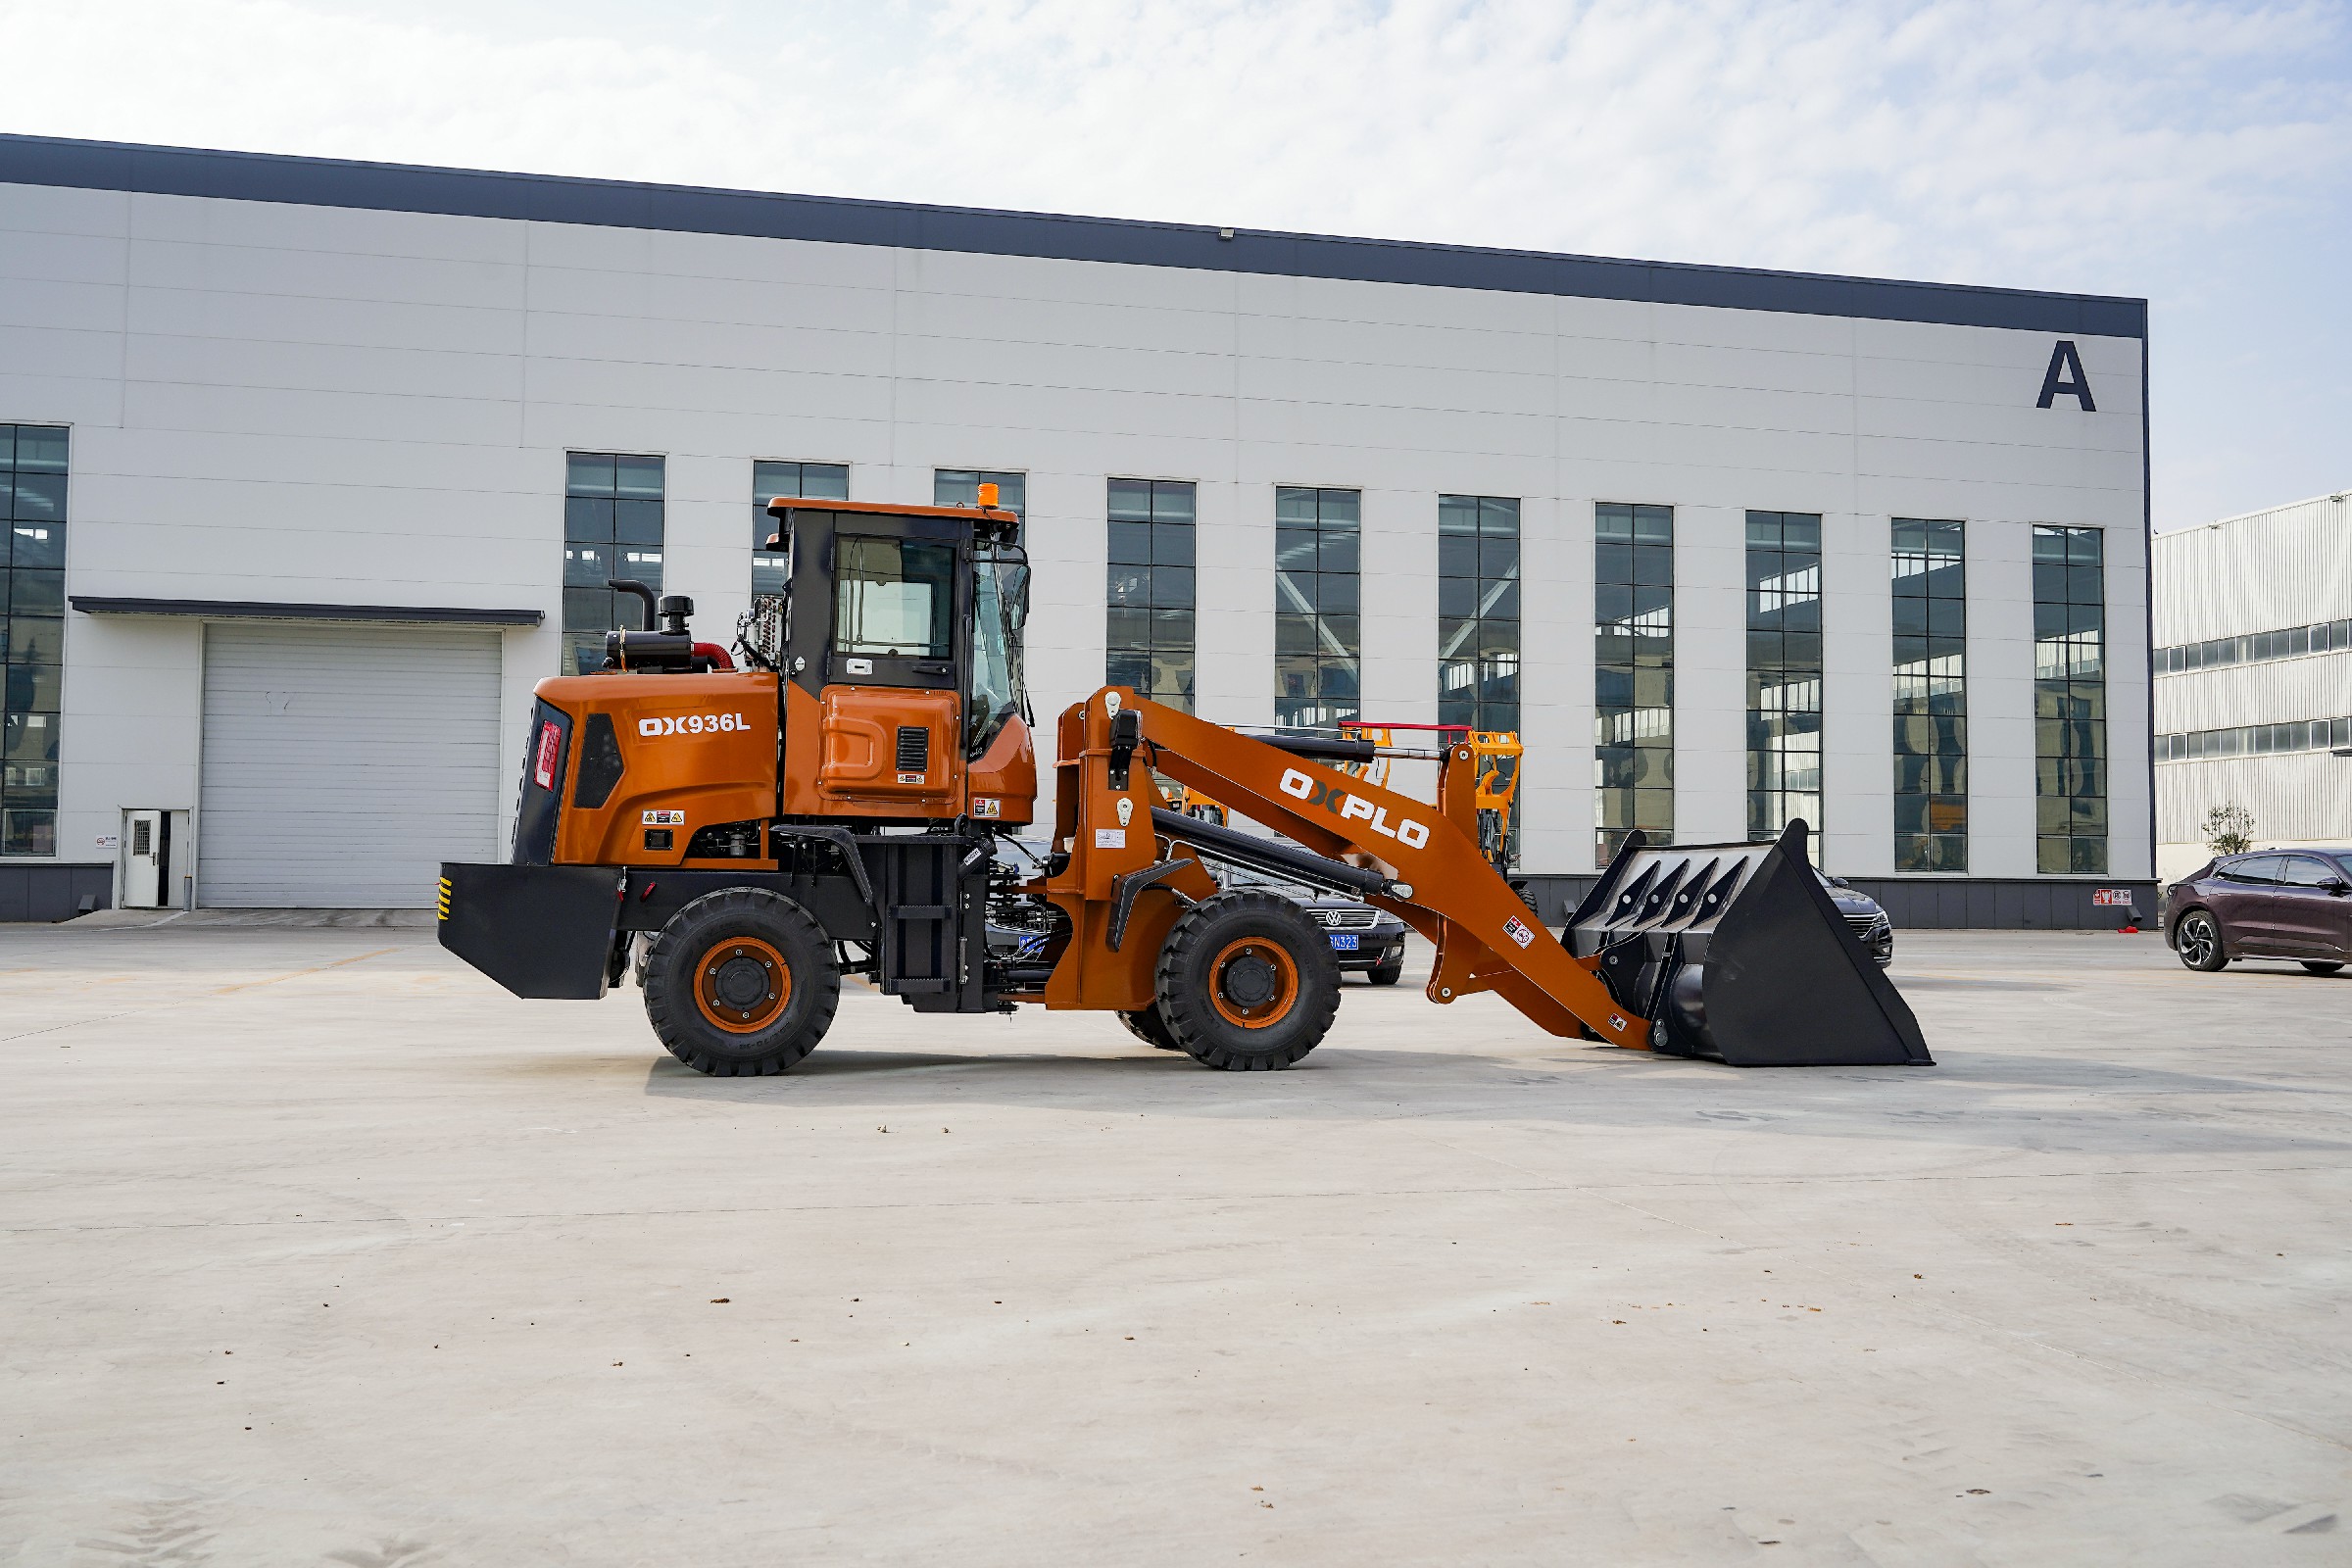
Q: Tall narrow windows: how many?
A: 11